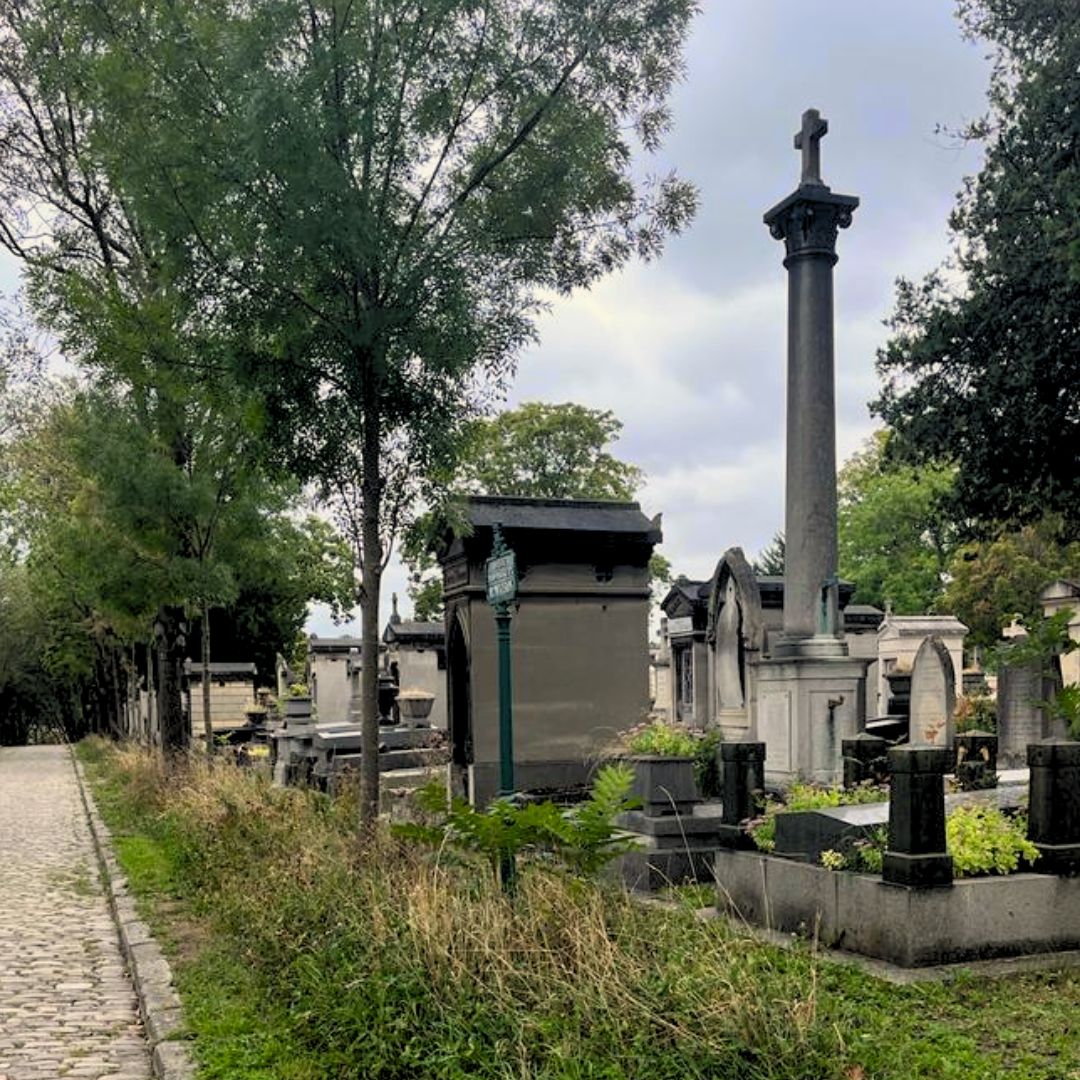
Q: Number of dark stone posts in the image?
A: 5